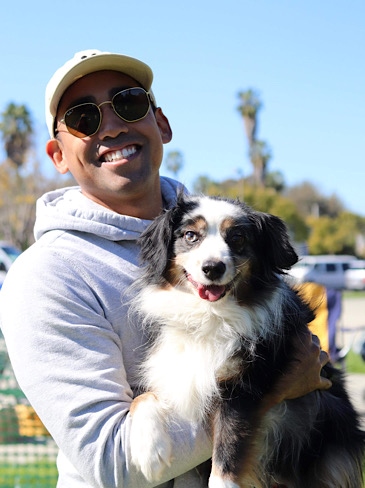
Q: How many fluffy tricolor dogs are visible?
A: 1